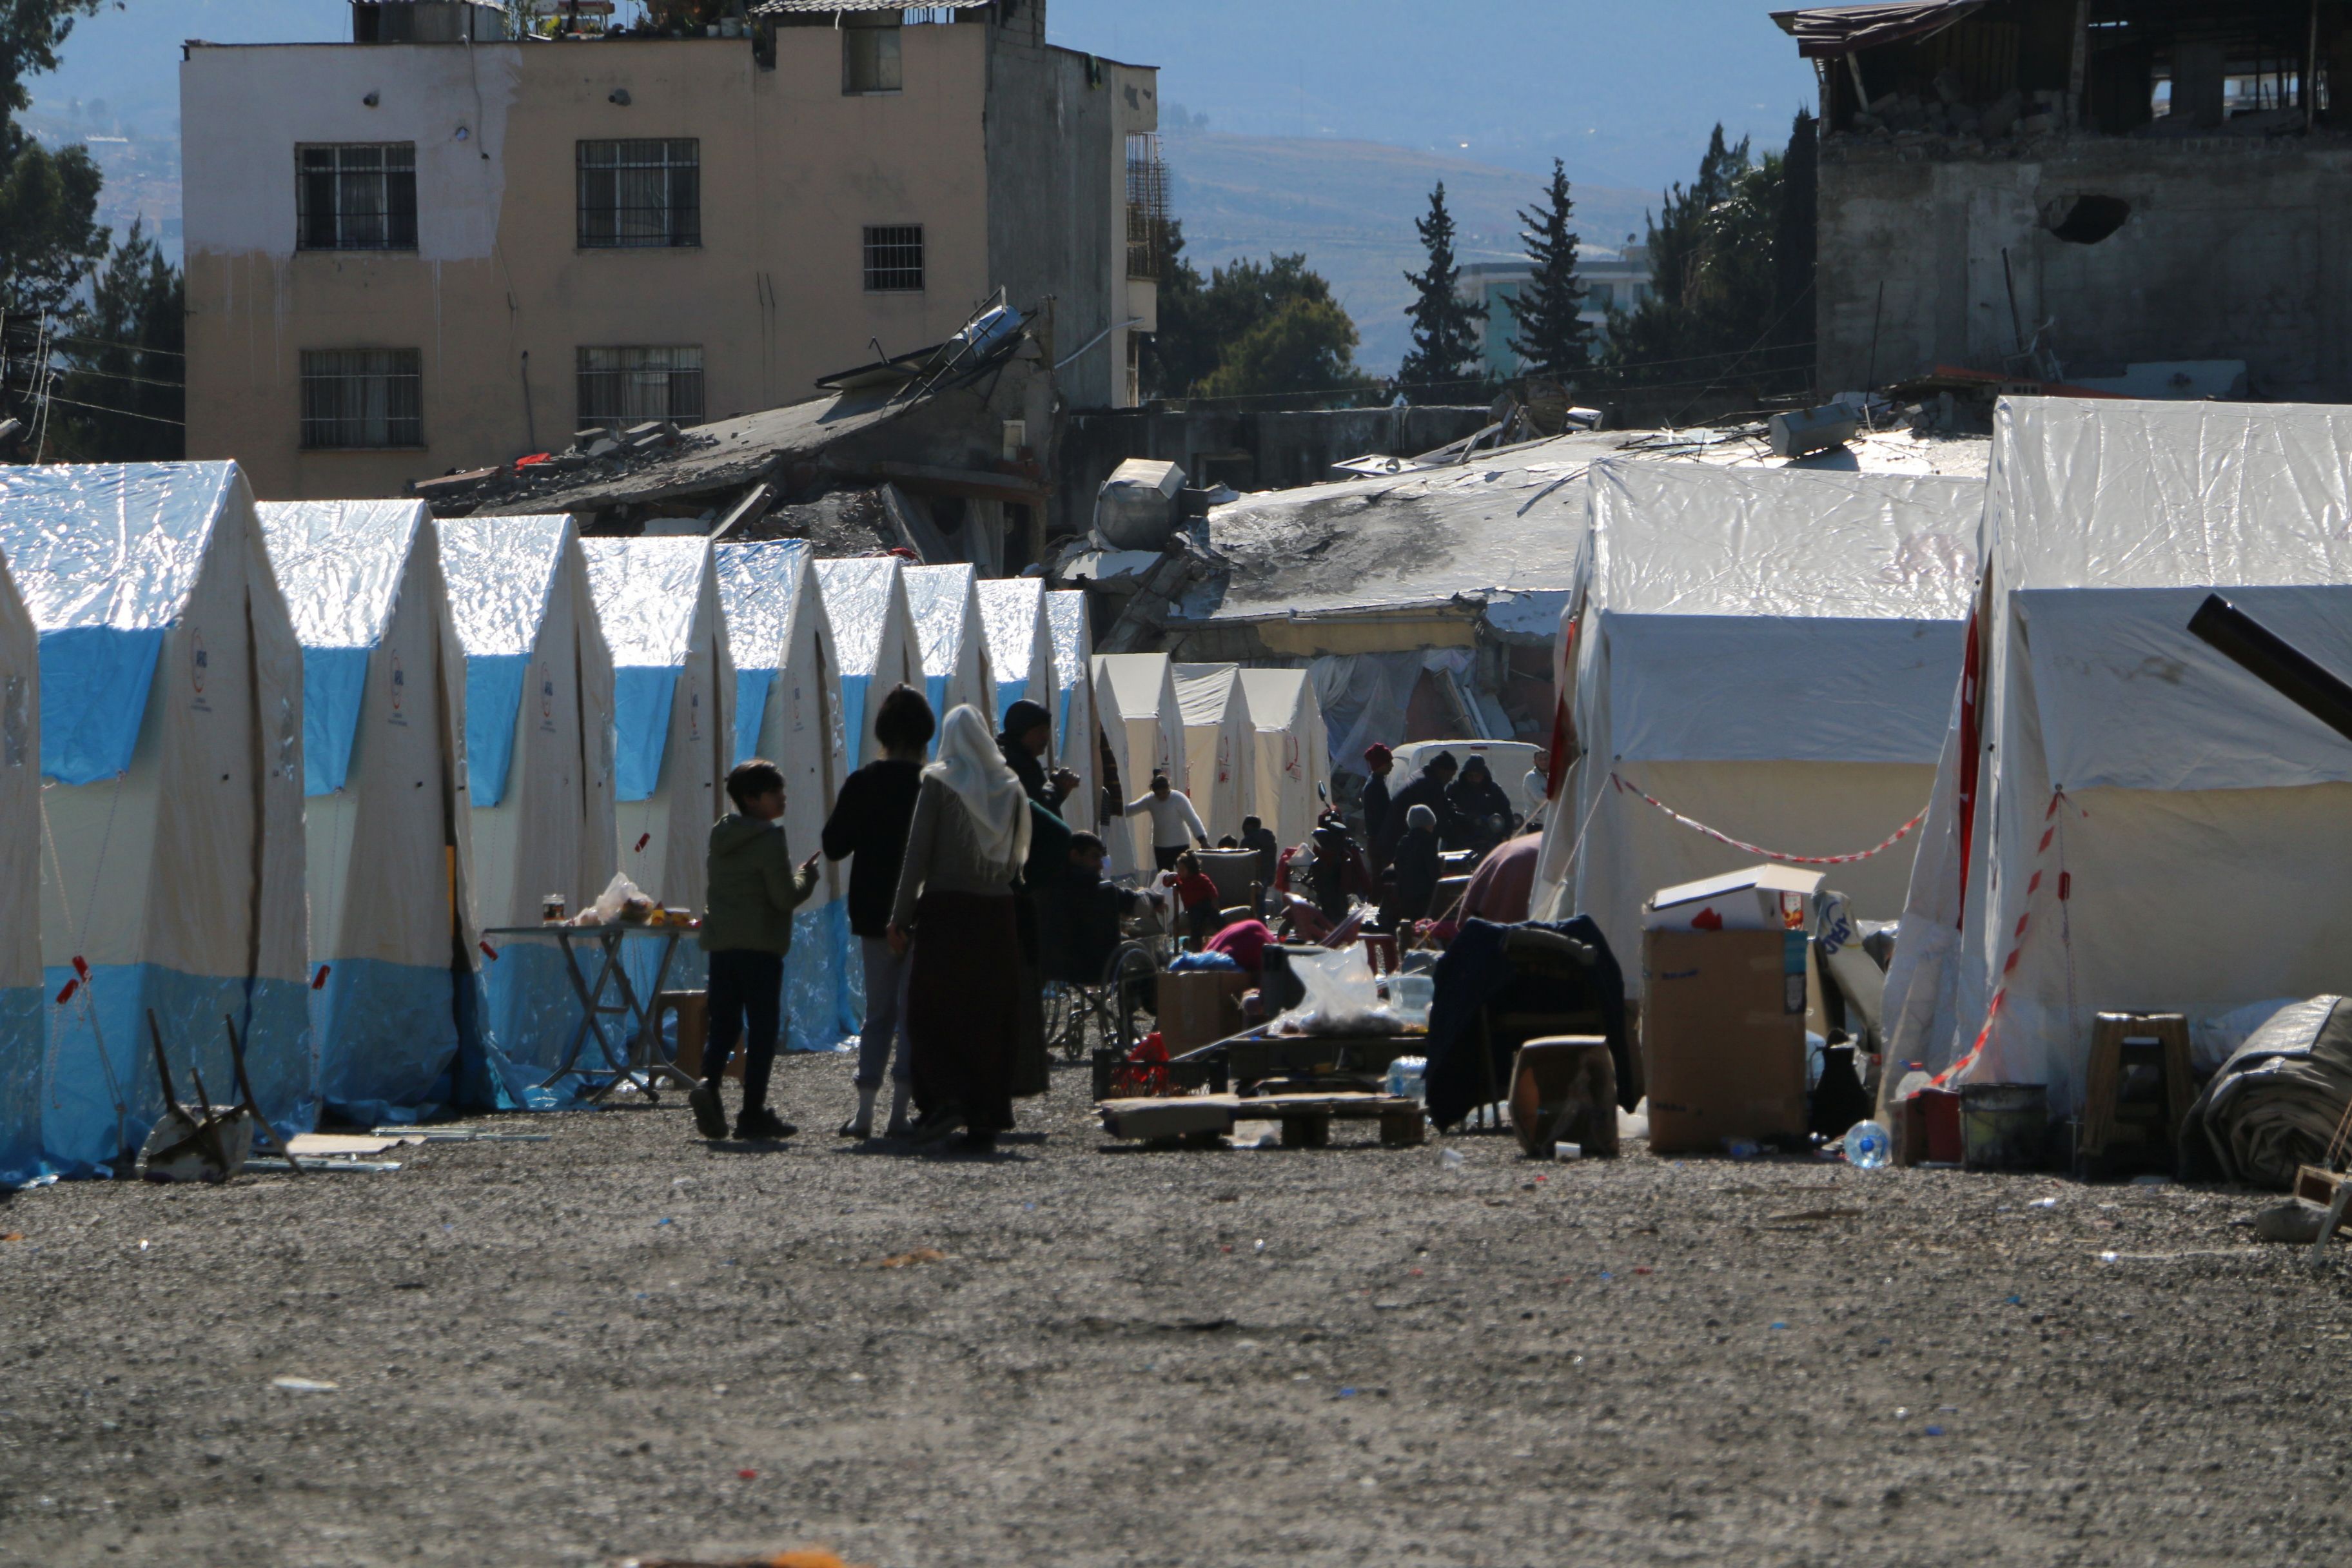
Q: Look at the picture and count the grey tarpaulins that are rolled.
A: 1